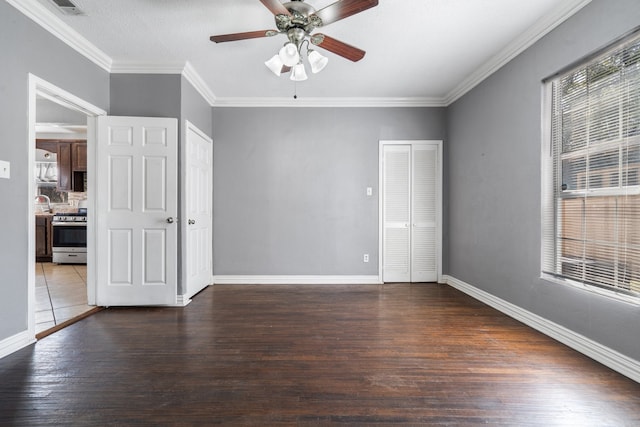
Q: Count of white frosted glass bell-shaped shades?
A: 4